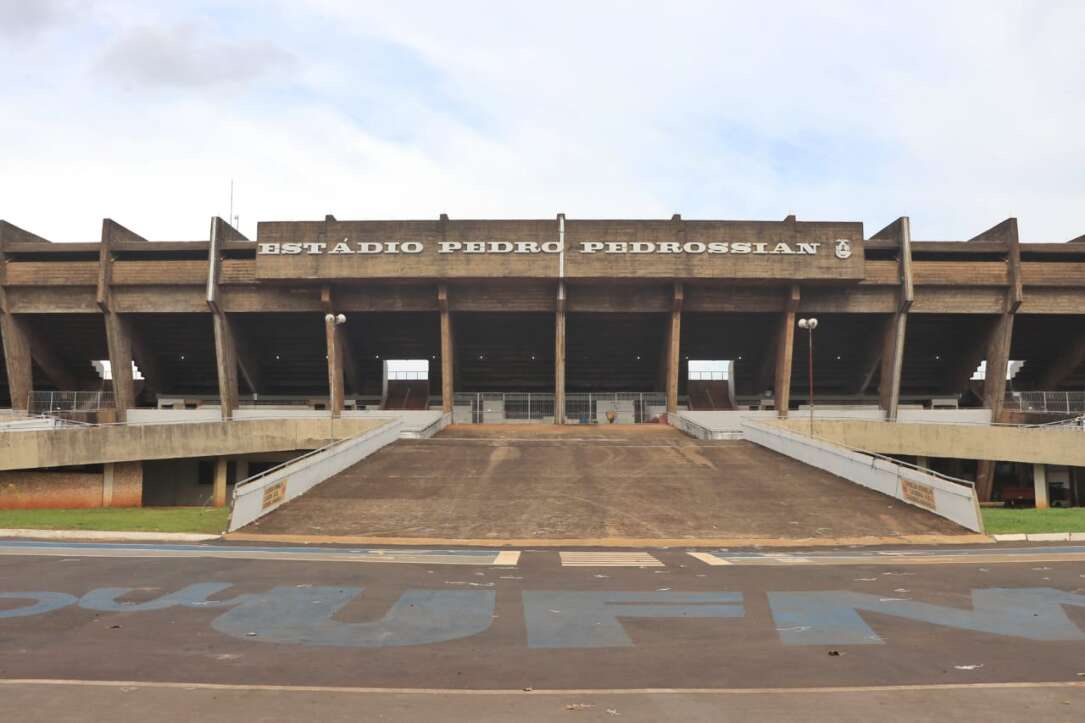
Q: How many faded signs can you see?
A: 2